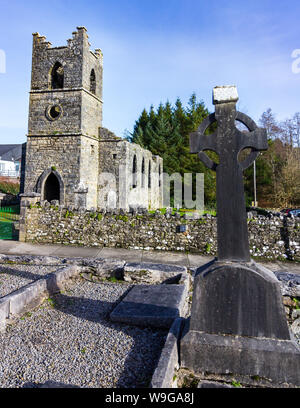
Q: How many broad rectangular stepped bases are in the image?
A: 1